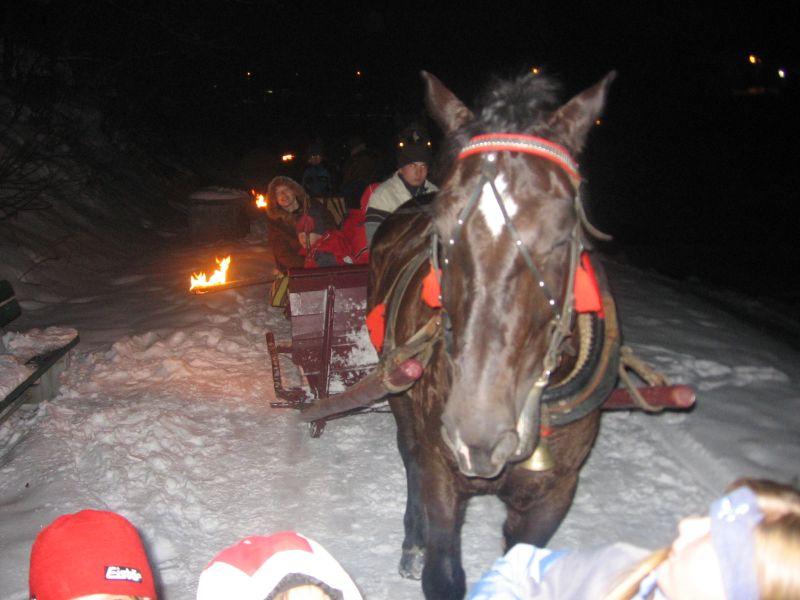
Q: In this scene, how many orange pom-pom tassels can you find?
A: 3